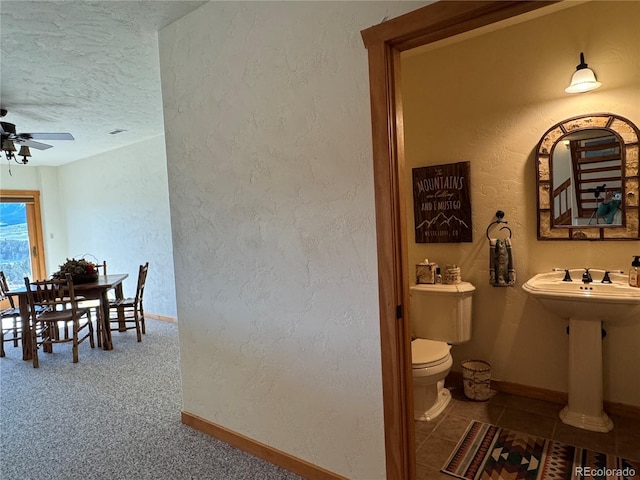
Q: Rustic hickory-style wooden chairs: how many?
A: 4